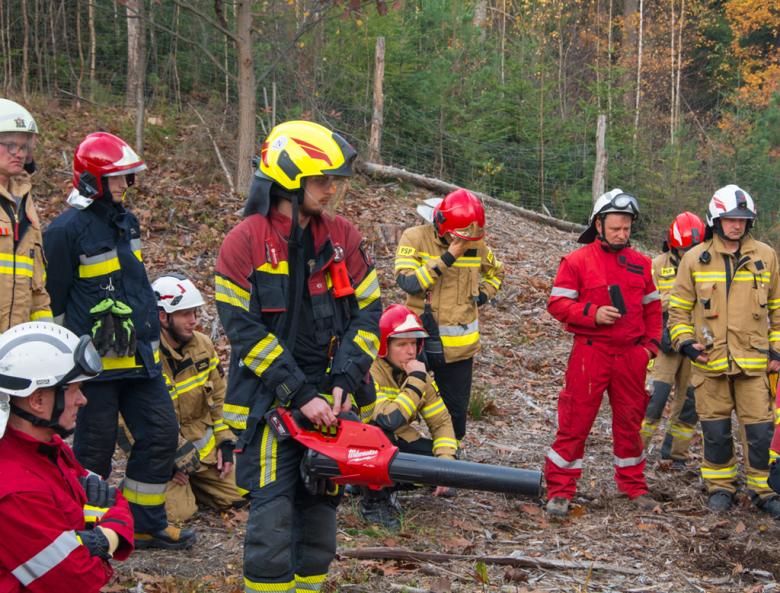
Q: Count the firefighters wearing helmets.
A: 10